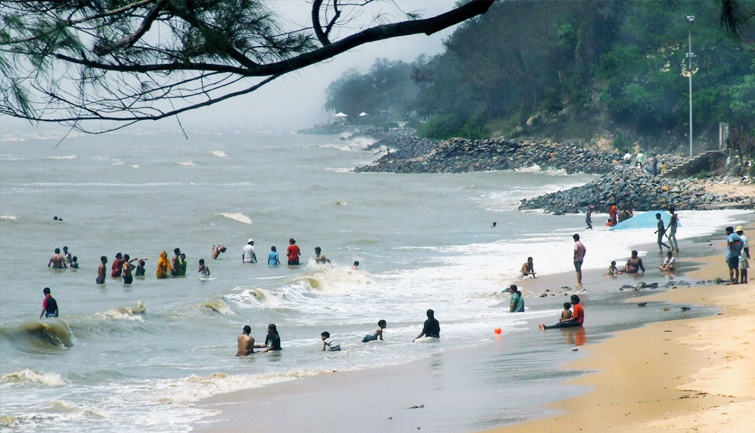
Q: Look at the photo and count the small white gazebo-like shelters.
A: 2